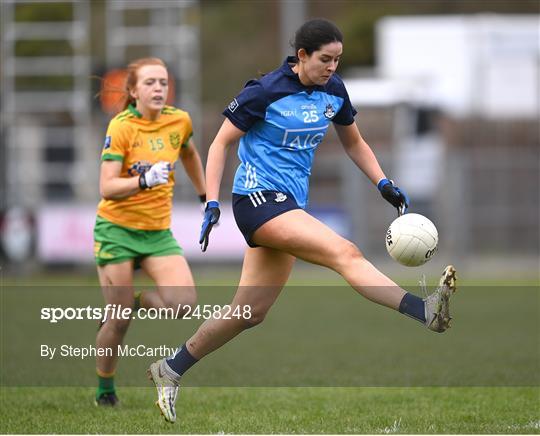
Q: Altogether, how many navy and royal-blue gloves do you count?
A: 2